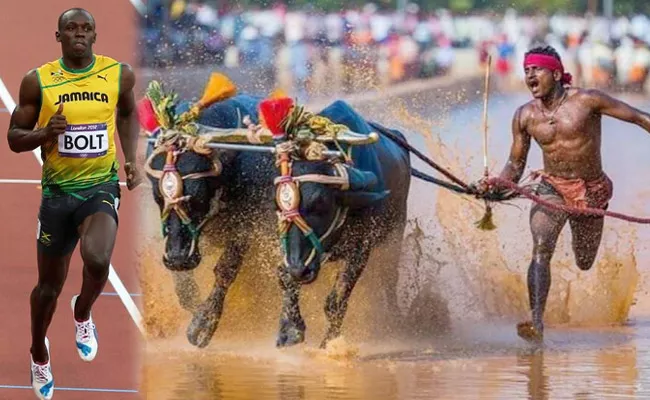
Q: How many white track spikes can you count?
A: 2